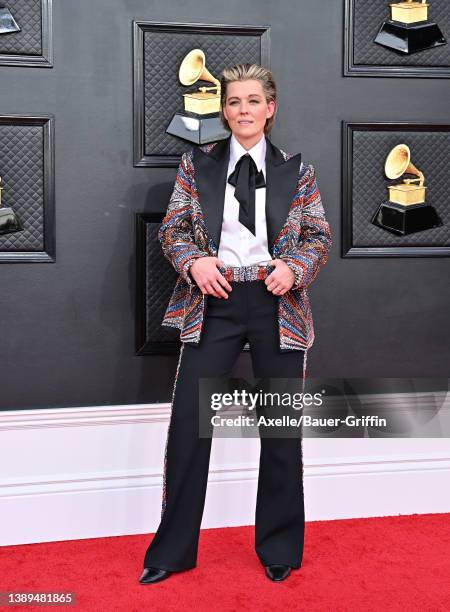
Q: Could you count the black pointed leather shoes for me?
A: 2